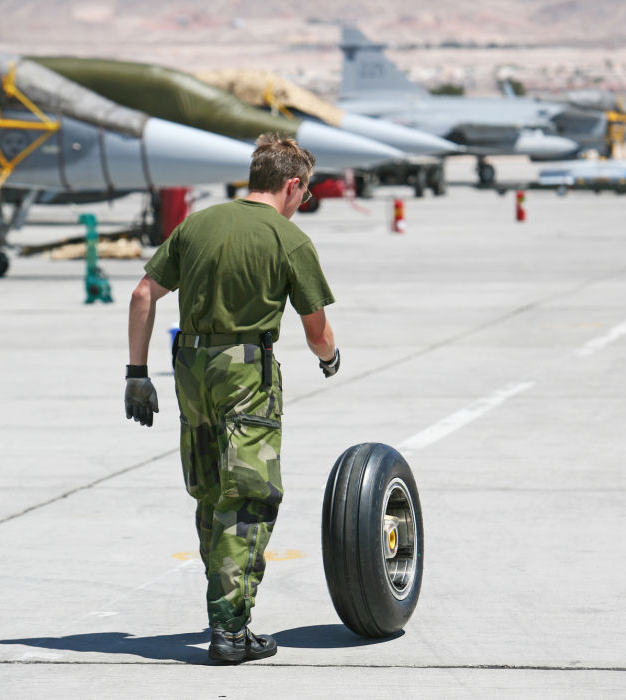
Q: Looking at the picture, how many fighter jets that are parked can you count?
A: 4